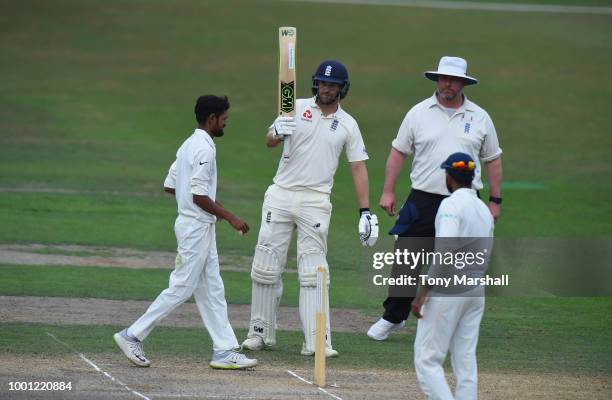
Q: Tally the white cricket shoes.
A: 5